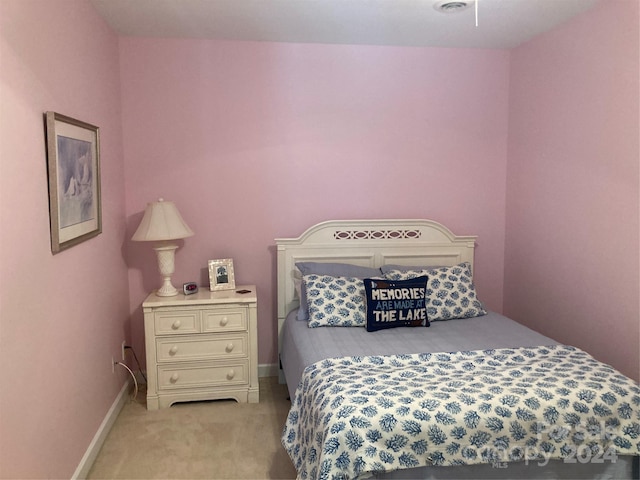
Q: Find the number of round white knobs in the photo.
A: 6